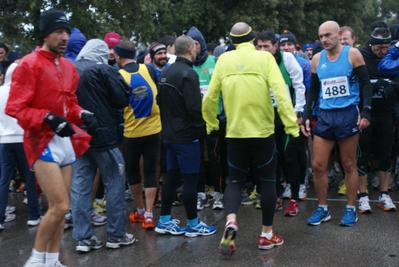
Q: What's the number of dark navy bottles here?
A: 0